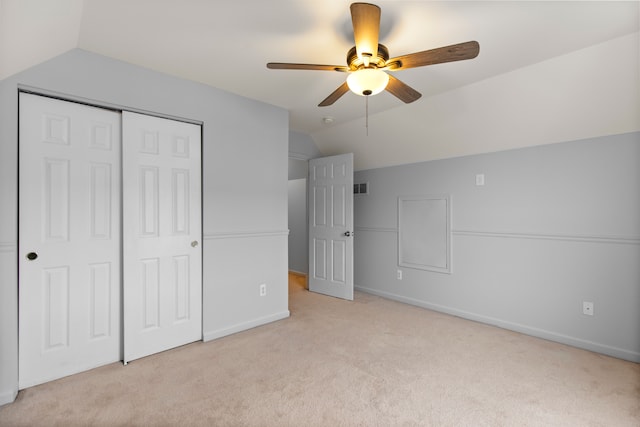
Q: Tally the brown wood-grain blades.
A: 5